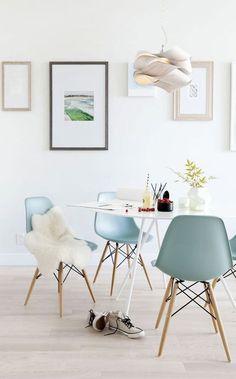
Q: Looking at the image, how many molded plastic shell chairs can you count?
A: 4